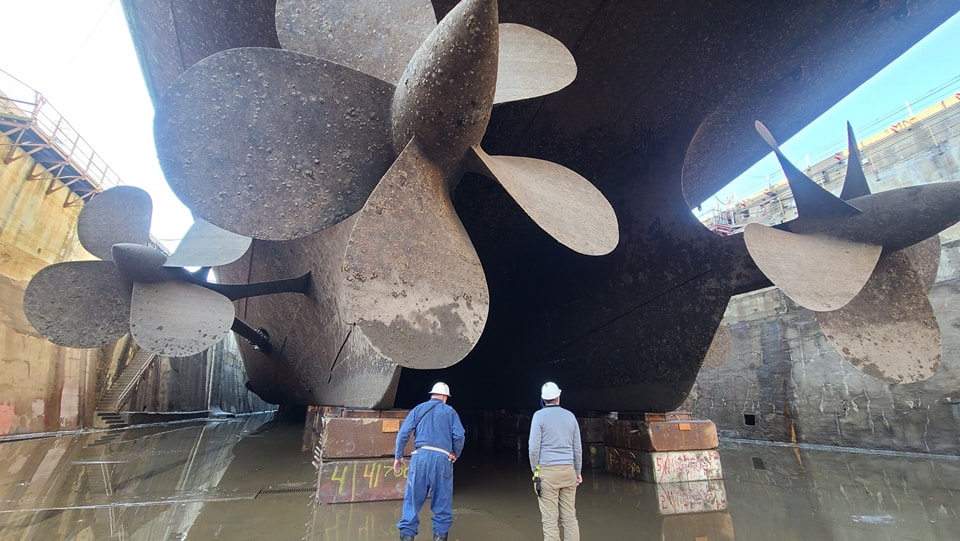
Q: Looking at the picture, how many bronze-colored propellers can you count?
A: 3